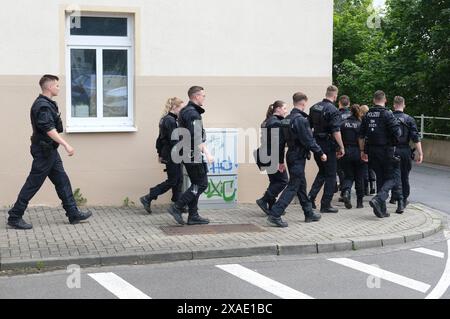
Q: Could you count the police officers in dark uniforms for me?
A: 11